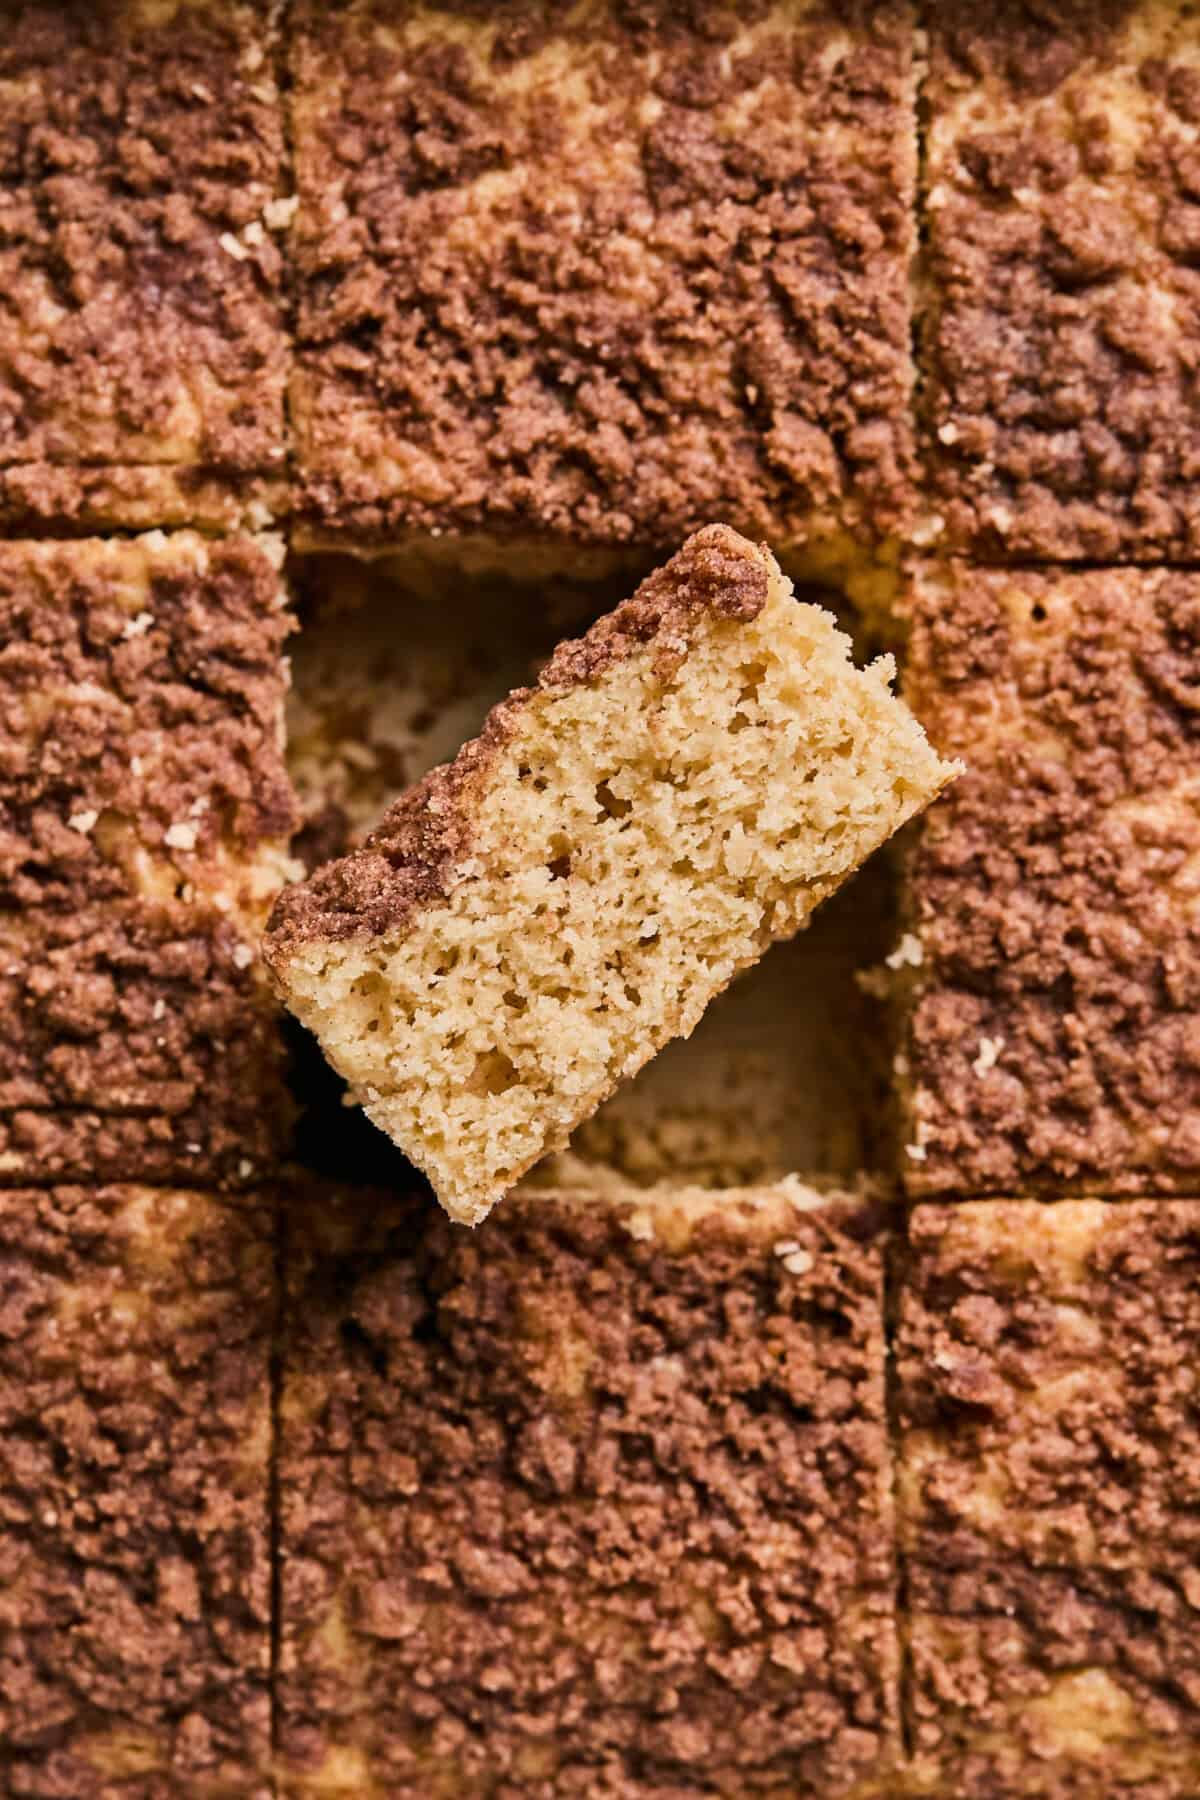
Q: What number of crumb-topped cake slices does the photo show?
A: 9